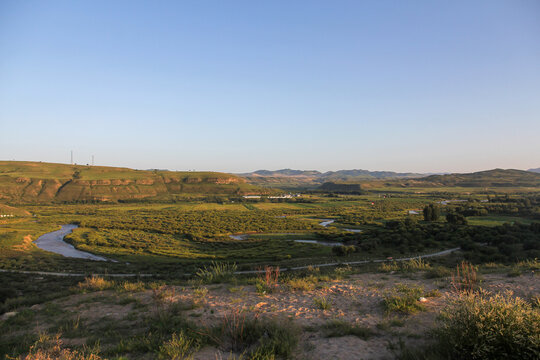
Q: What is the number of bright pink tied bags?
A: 0